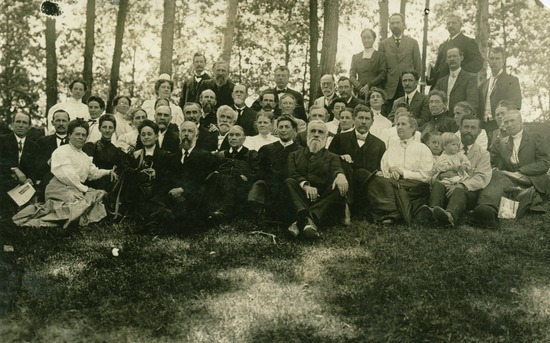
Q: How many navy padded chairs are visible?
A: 0